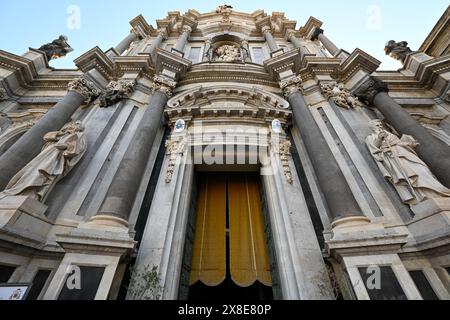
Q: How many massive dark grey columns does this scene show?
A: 4